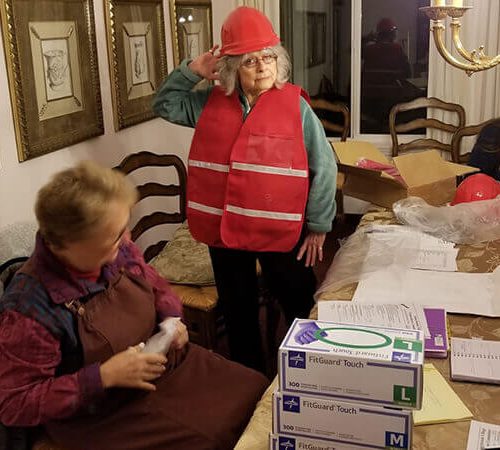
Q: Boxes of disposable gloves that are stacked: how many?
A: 3